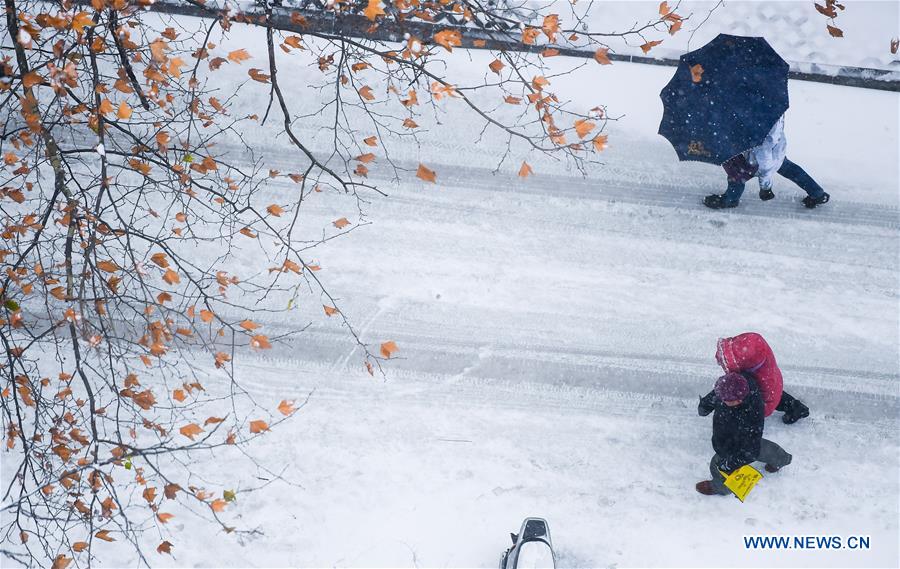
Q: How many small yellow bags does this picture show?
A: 1